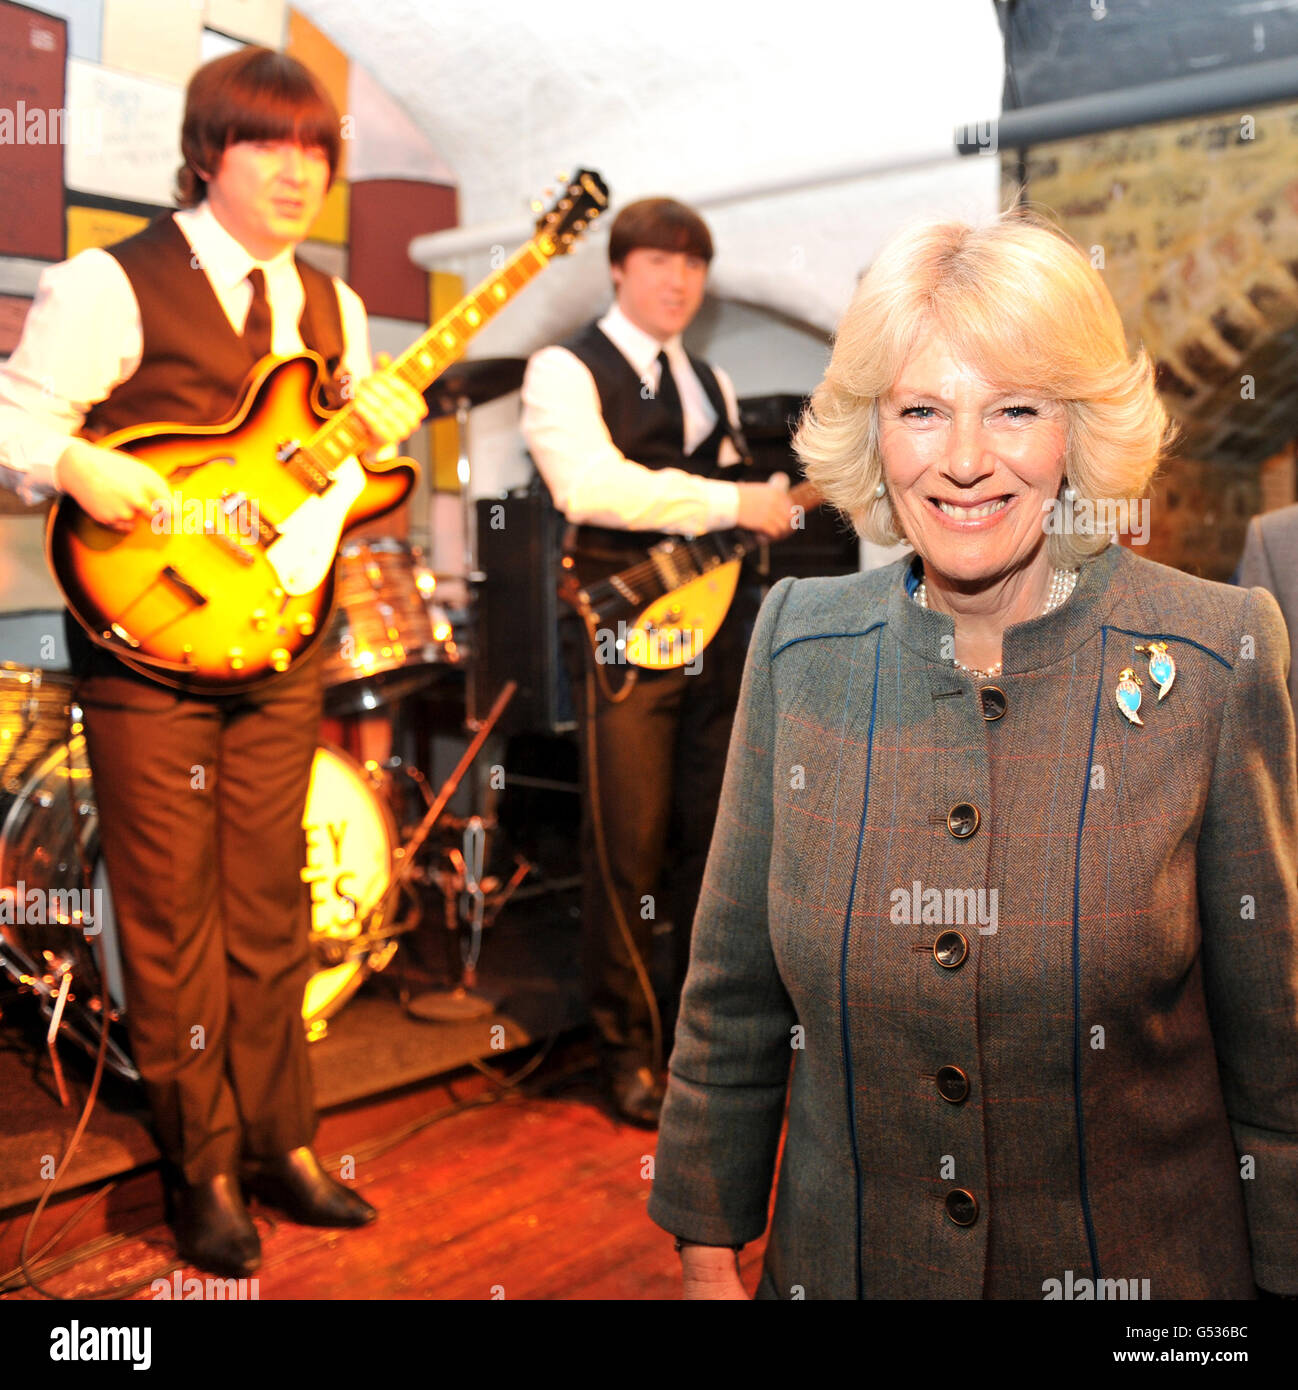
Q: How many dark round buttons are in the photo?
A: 5